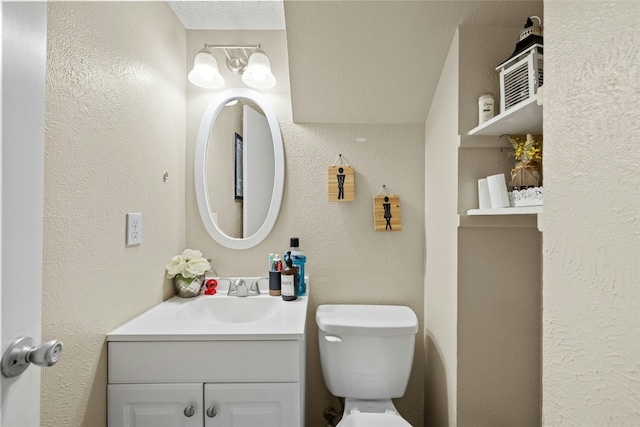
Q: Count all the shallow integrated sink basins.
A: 1